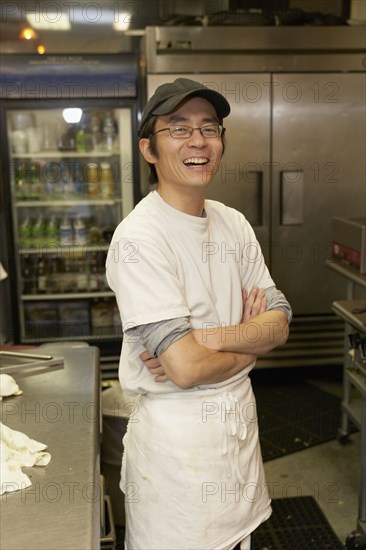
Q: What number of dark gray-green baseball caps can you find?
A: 1